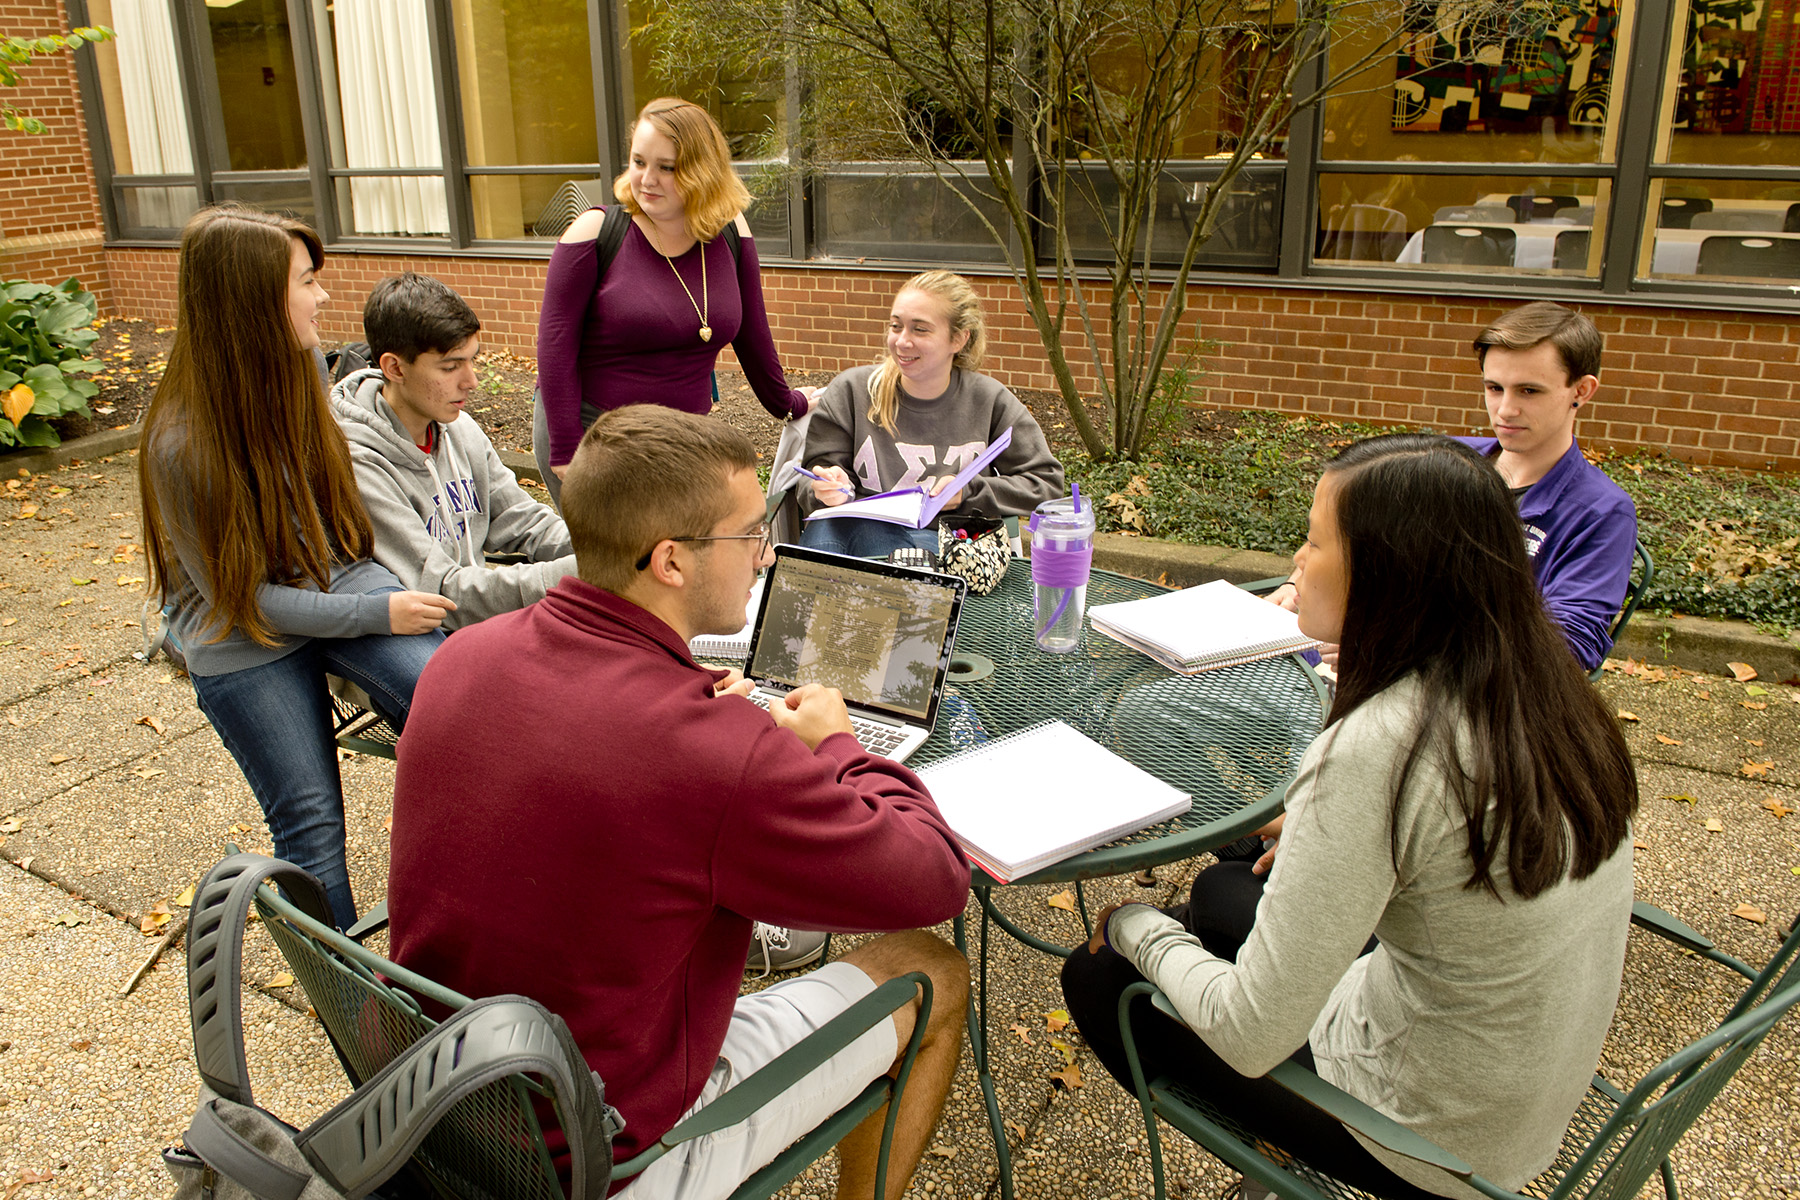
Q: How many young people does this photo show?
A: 7